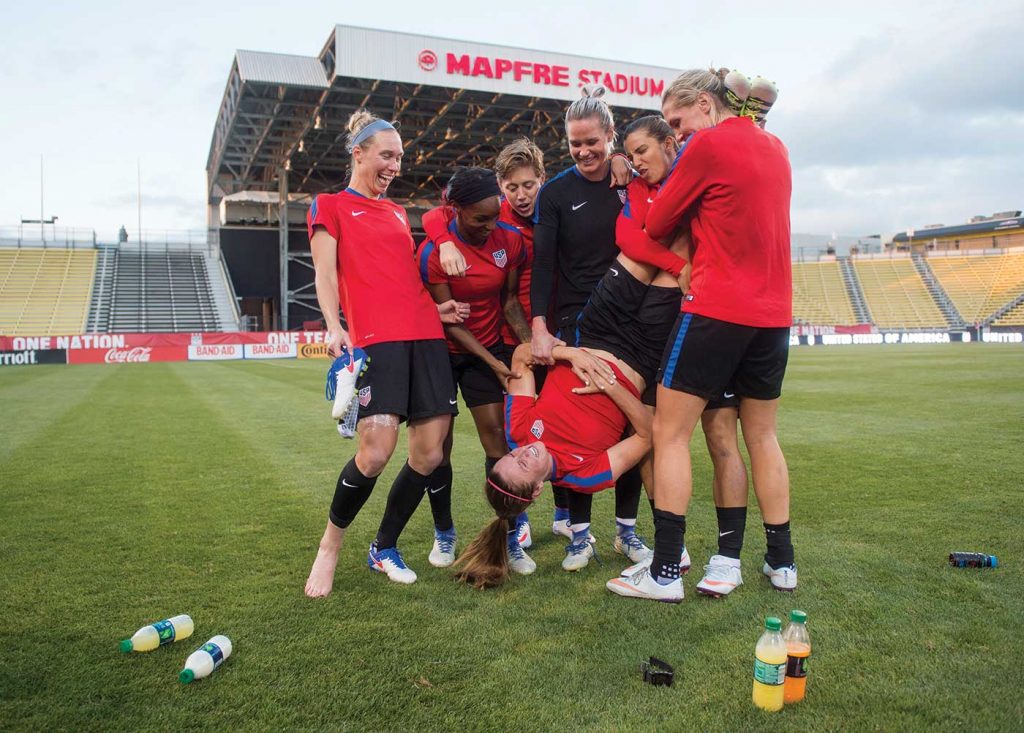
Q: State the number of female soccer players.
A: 7